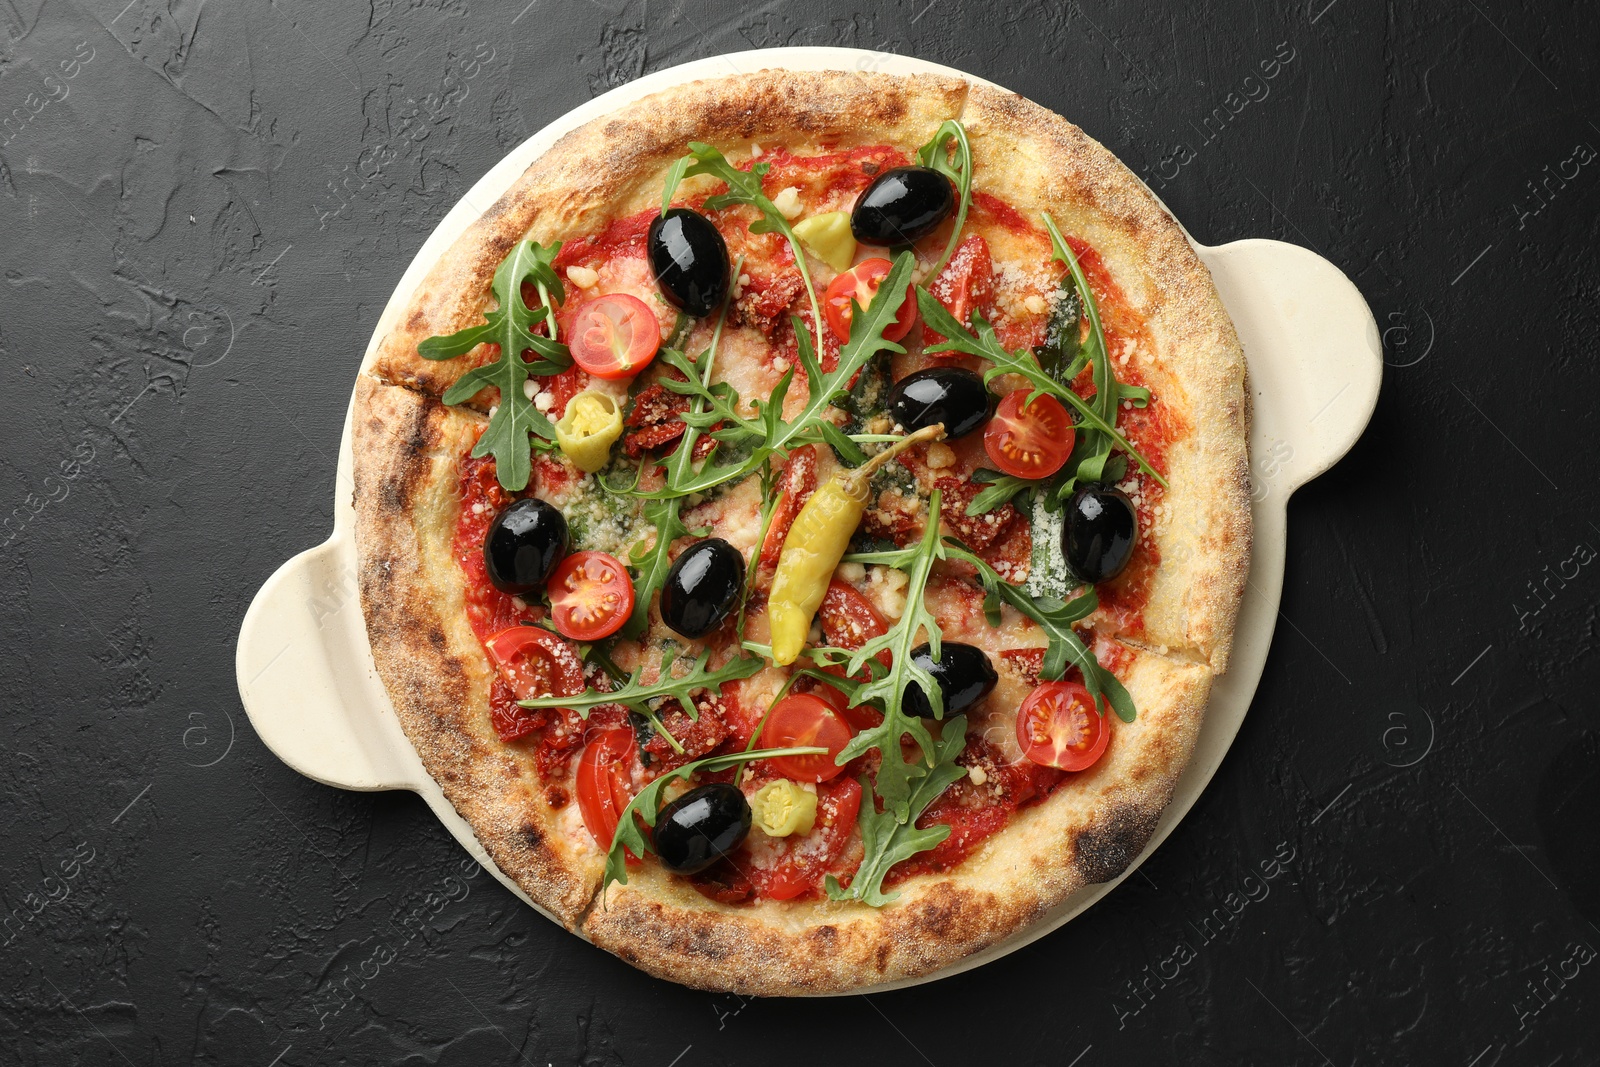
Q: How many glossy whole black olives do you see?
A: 8